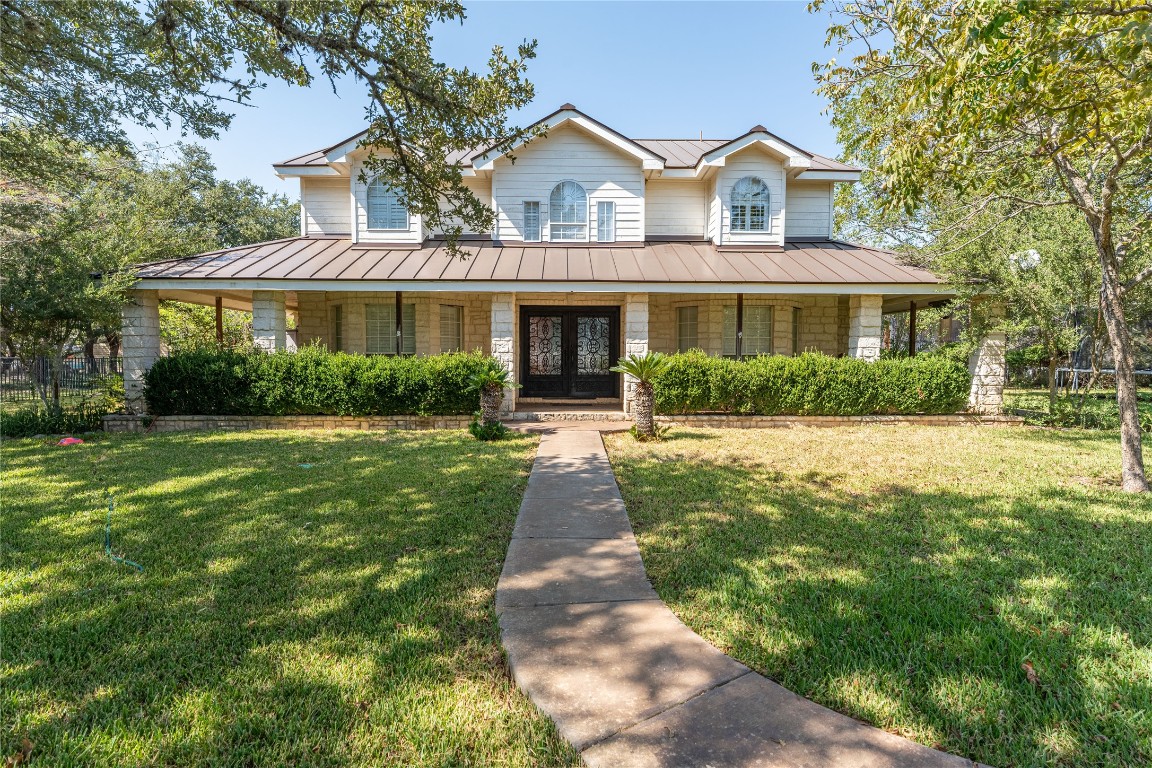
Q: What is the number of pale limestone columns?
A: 6